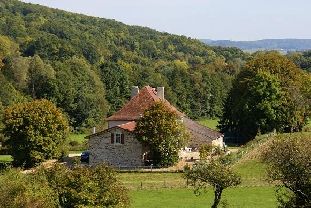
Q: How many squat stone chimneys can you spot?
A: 2